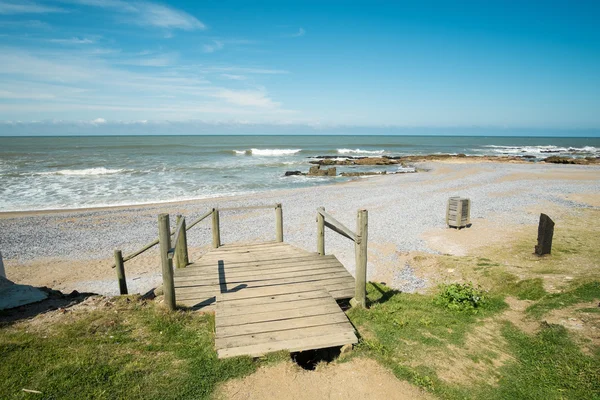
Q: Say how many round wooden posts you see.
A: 7